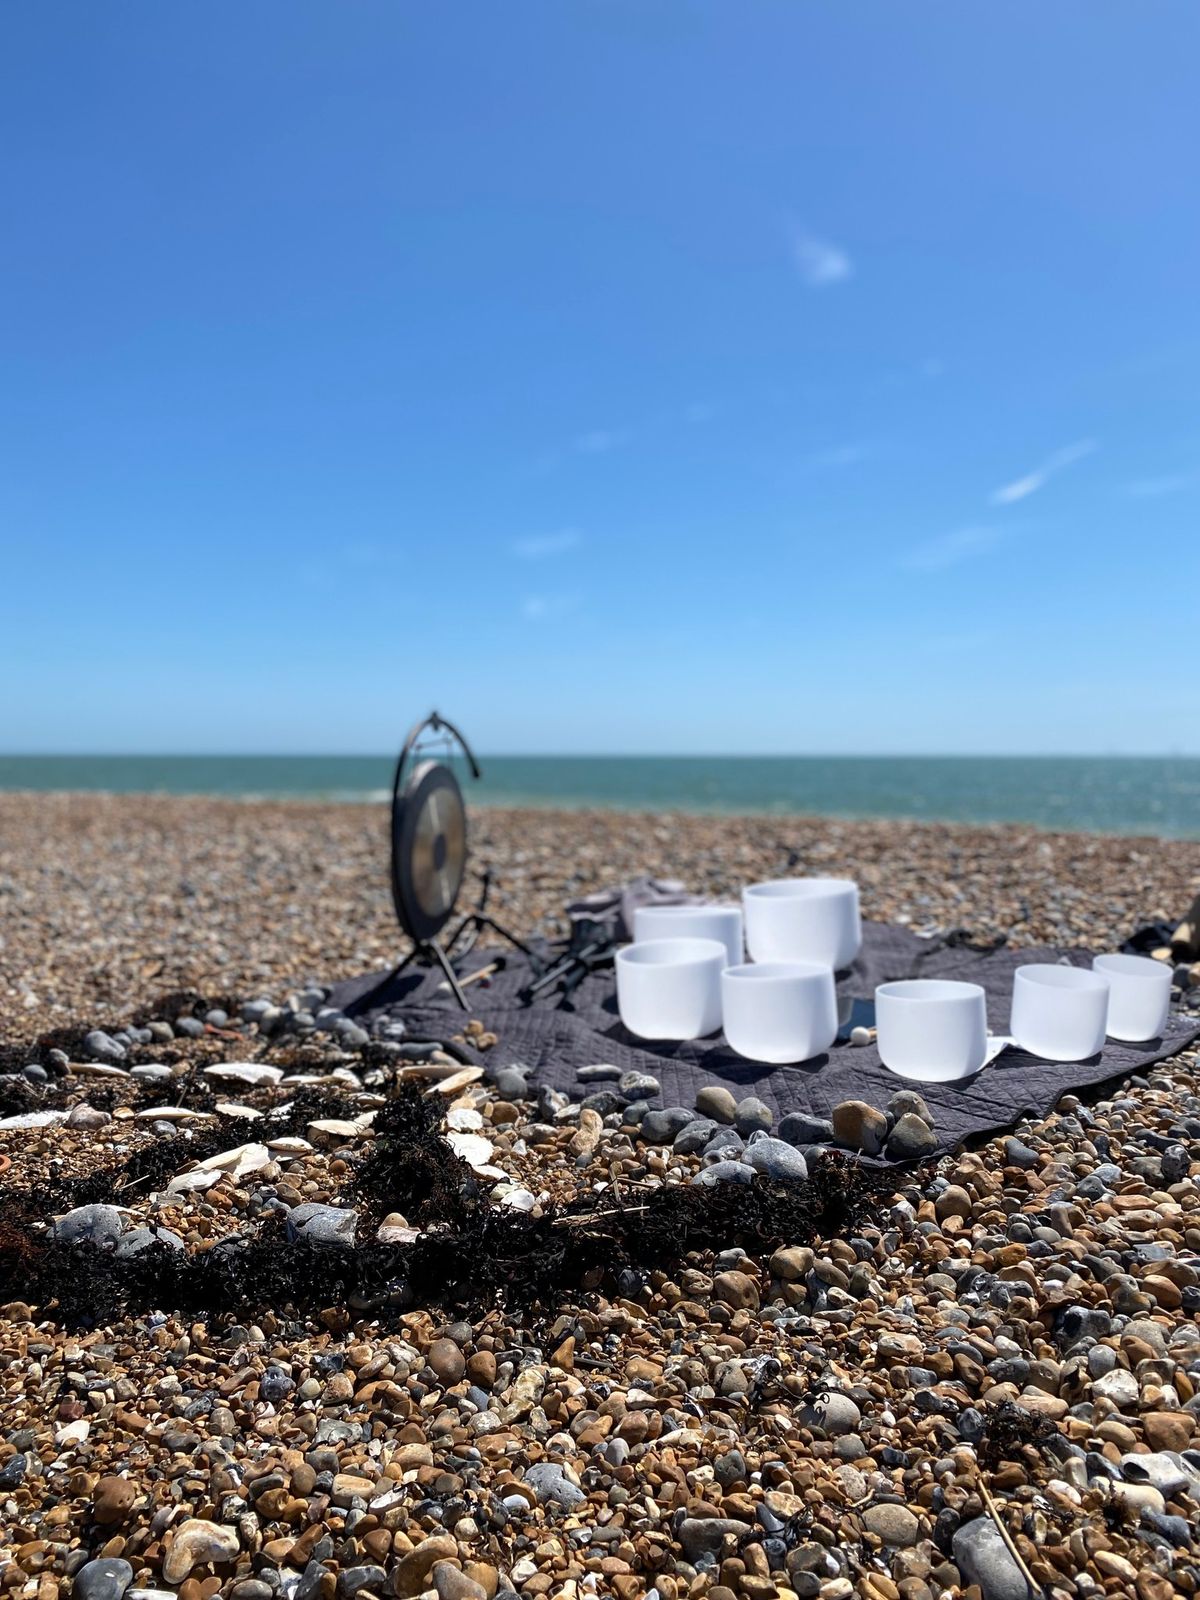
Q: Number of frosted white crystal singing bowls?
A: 7